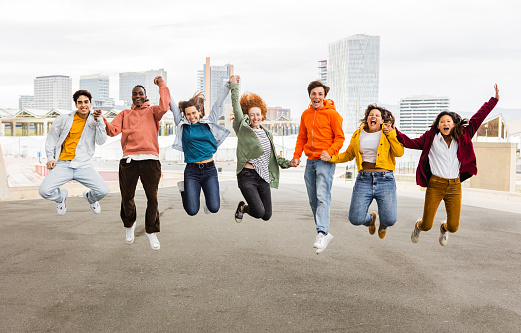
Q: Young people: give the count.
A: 7